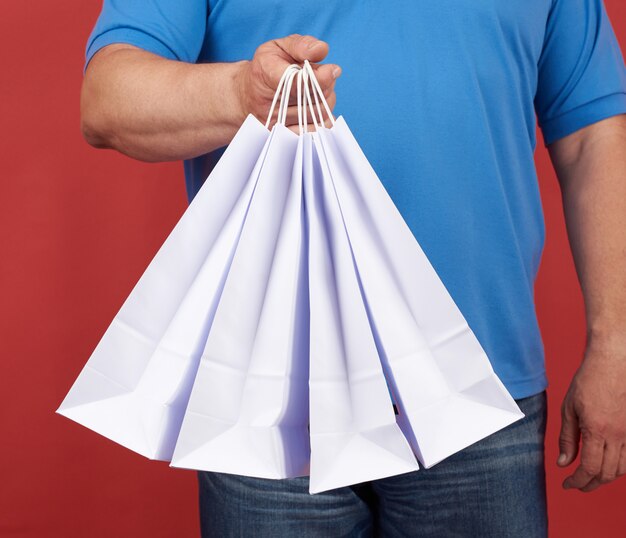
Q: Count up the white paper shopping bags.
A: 4